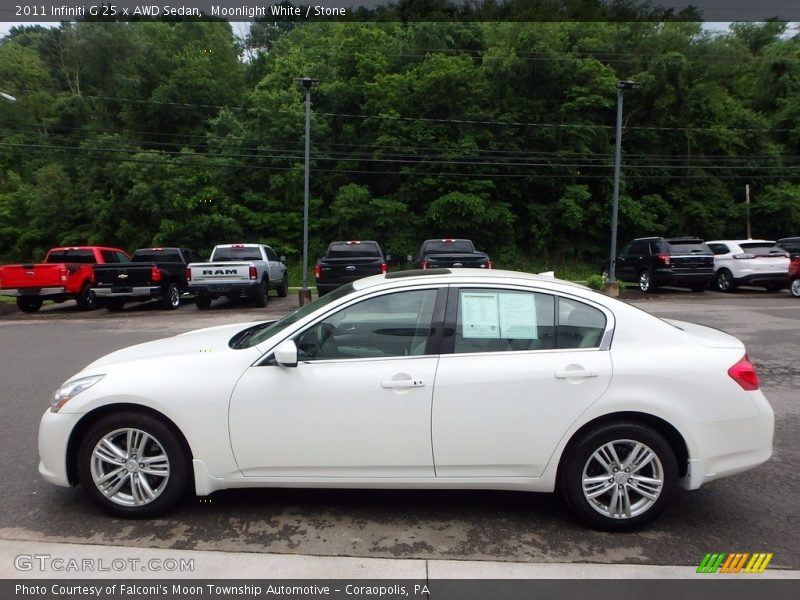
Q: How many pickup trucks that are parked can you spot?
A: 5